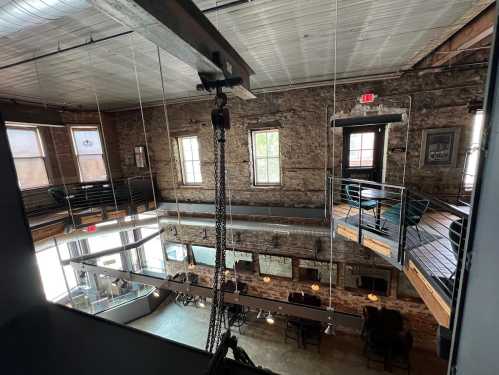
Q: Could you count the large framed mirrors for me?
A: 7